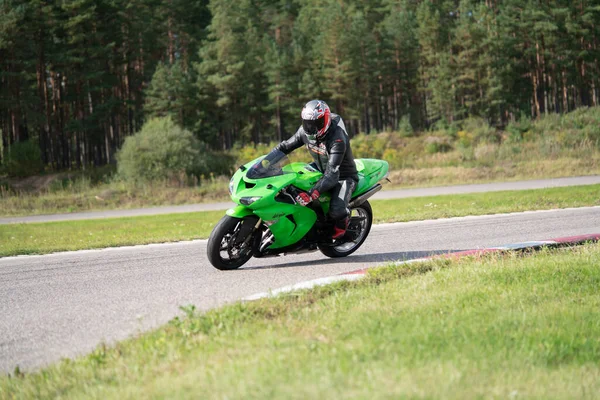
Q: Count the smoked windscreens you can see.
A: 1